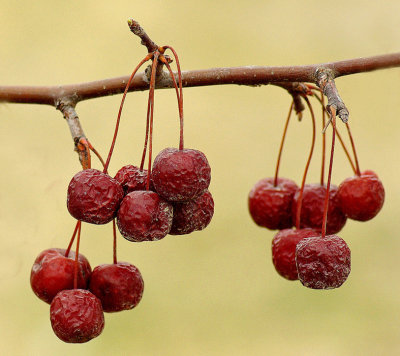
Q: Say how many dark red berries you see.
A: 13